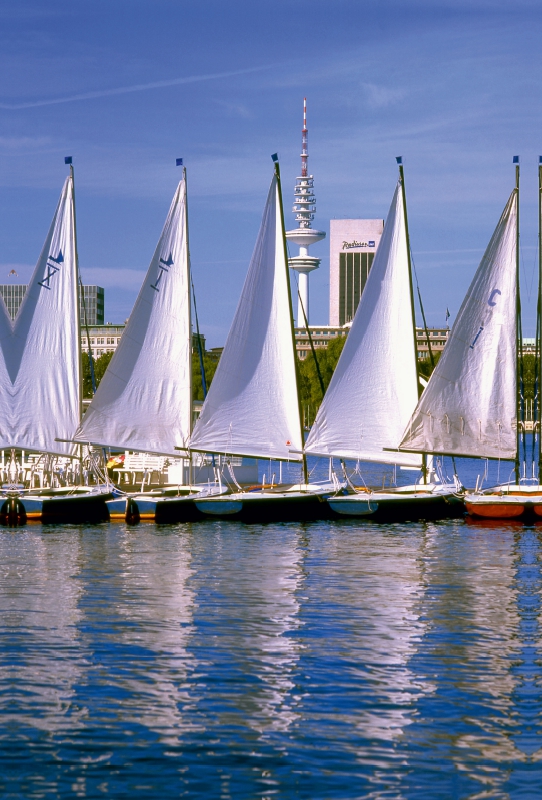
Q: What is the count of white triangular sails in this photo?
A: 5